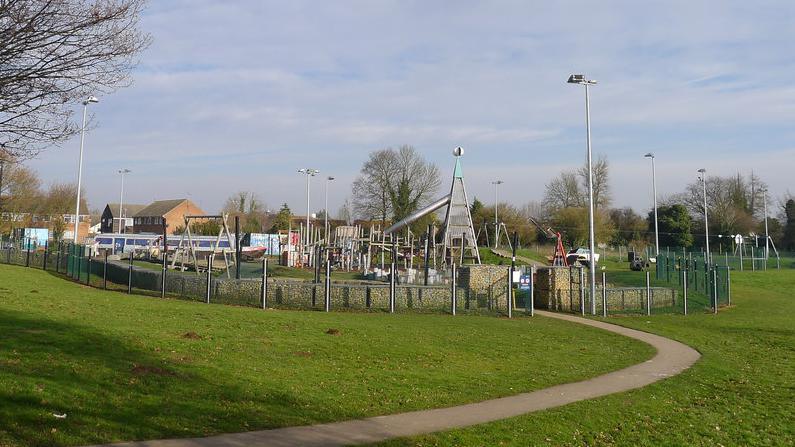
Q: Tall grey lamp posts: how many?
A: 9